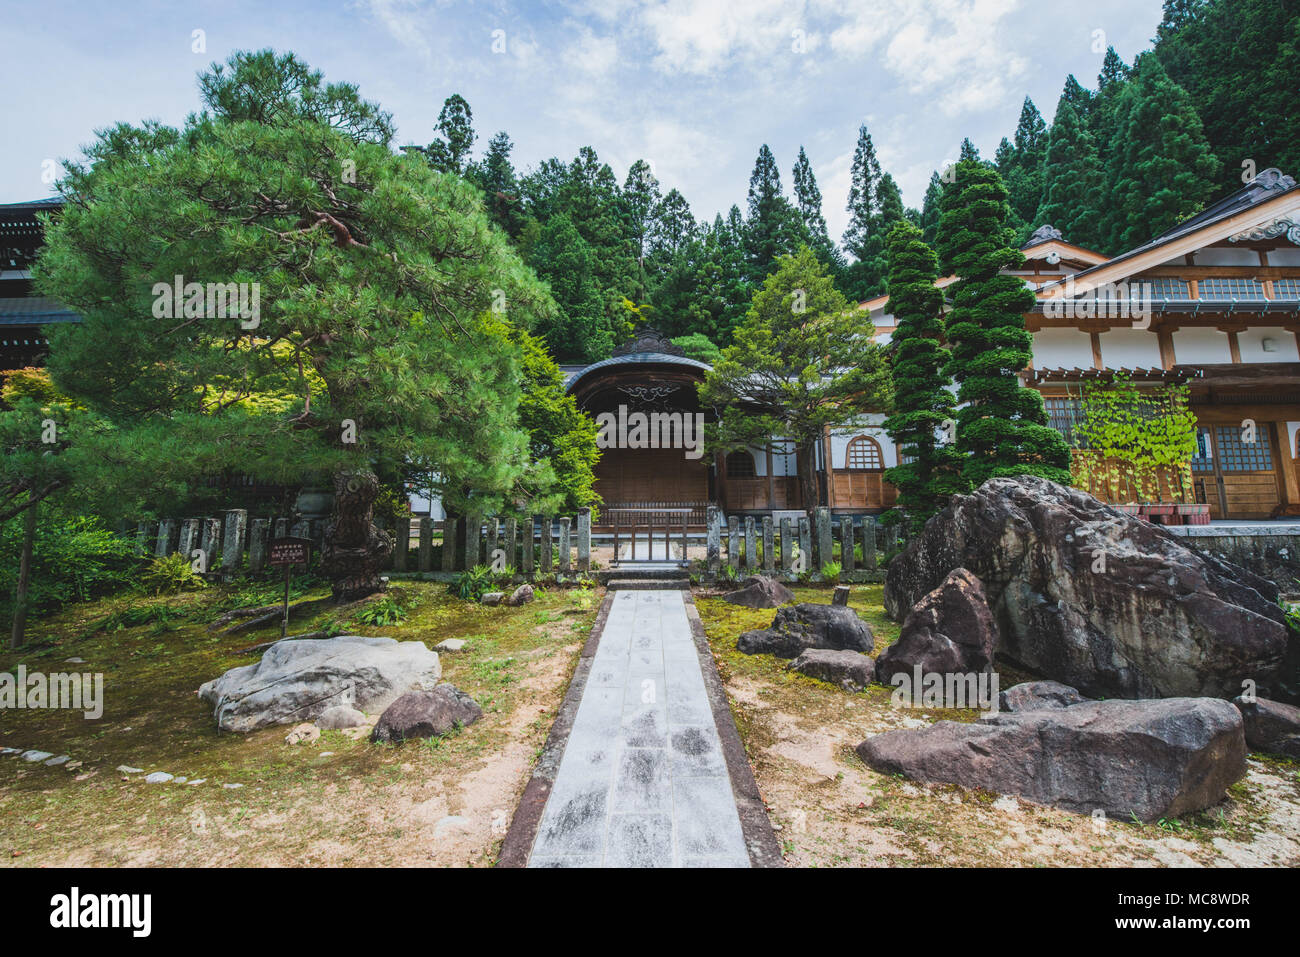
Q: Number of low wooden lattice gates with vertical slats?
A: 1